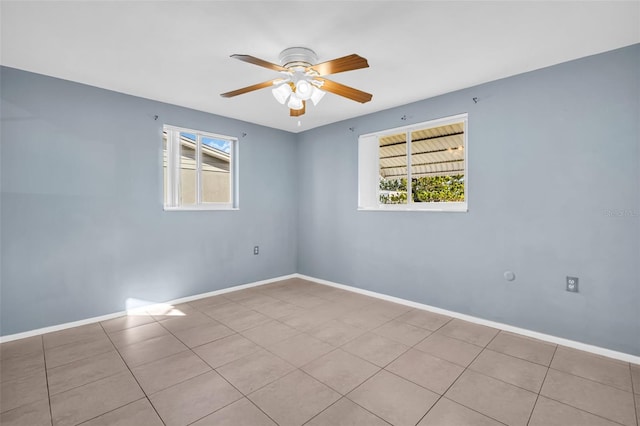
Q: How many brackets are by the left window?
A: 2